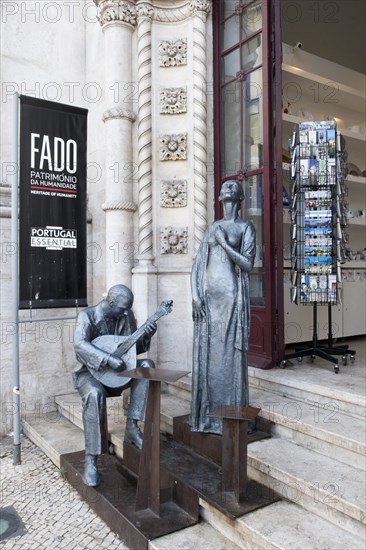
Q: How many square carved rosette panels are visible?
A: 5